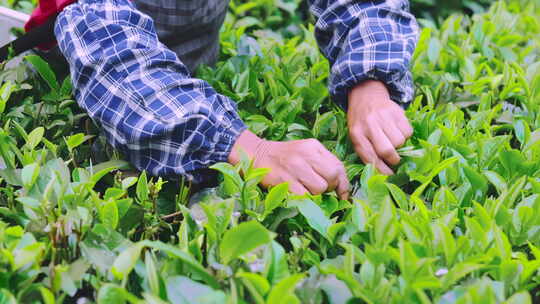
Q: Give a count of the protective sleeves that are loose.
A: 2